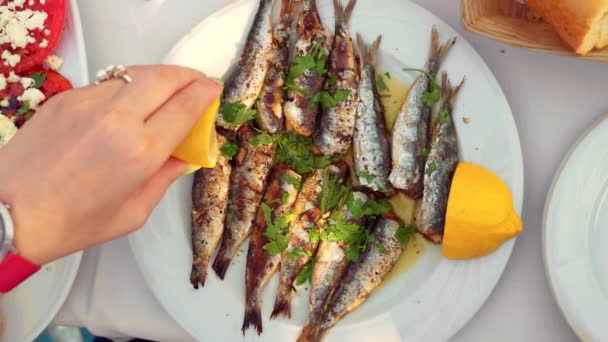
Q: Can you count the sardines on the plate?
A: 13